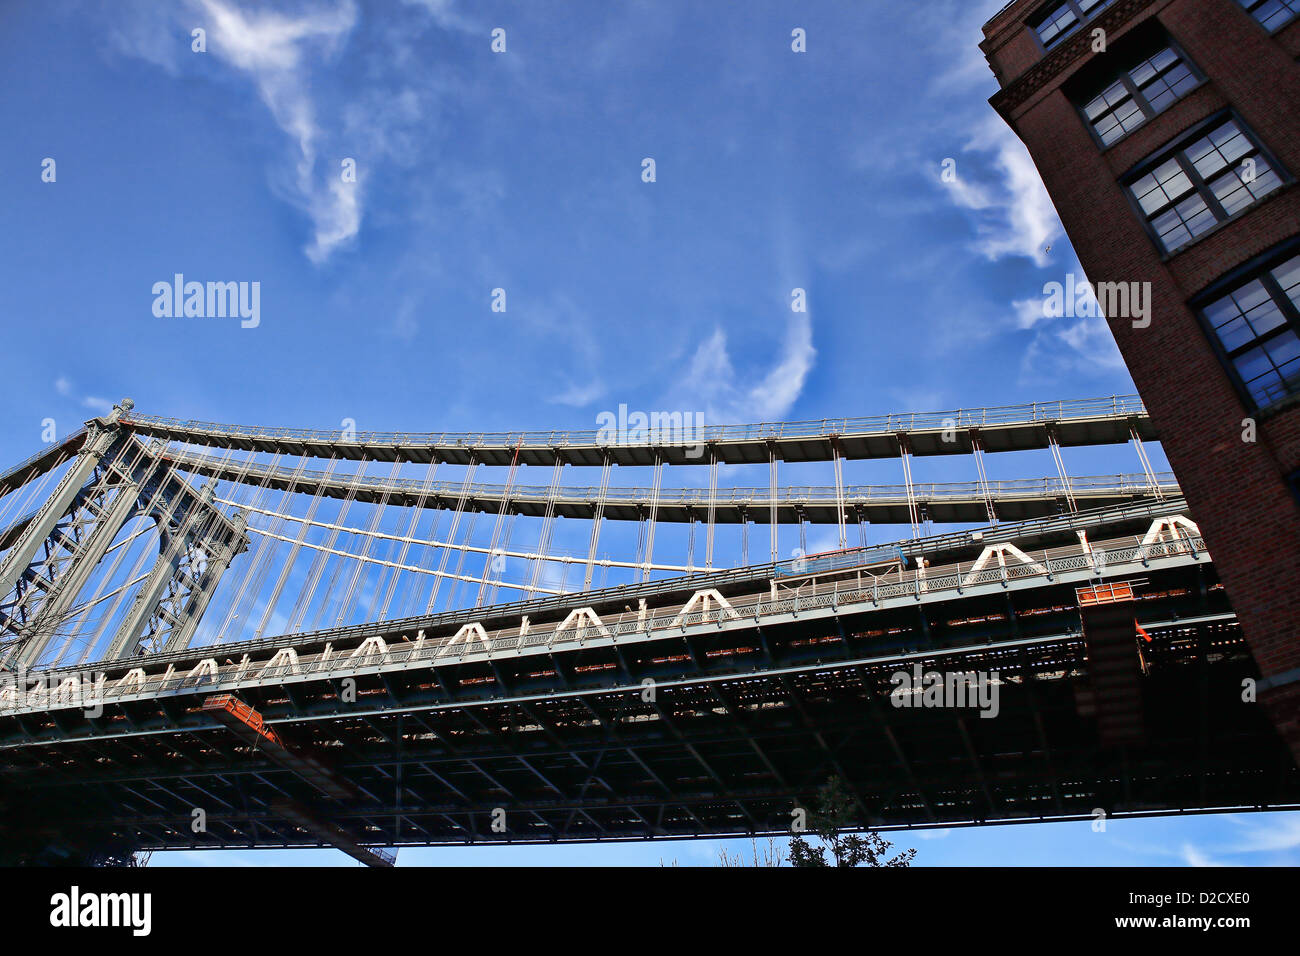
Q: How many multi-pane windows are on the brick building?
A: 5